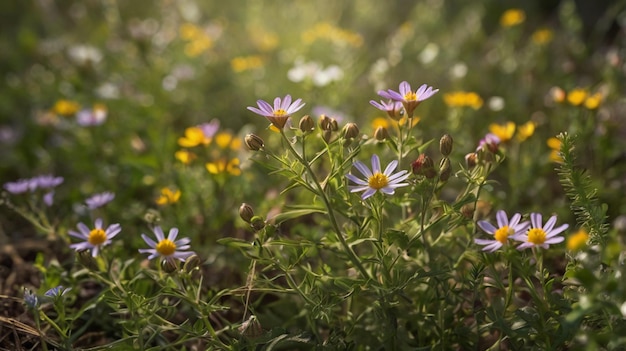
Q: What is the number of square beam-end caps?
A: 0